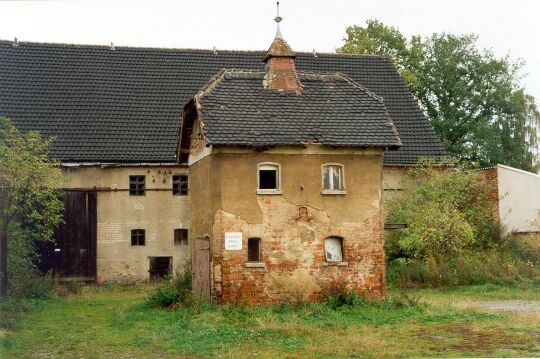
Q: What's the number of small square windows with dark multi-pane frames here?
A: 4